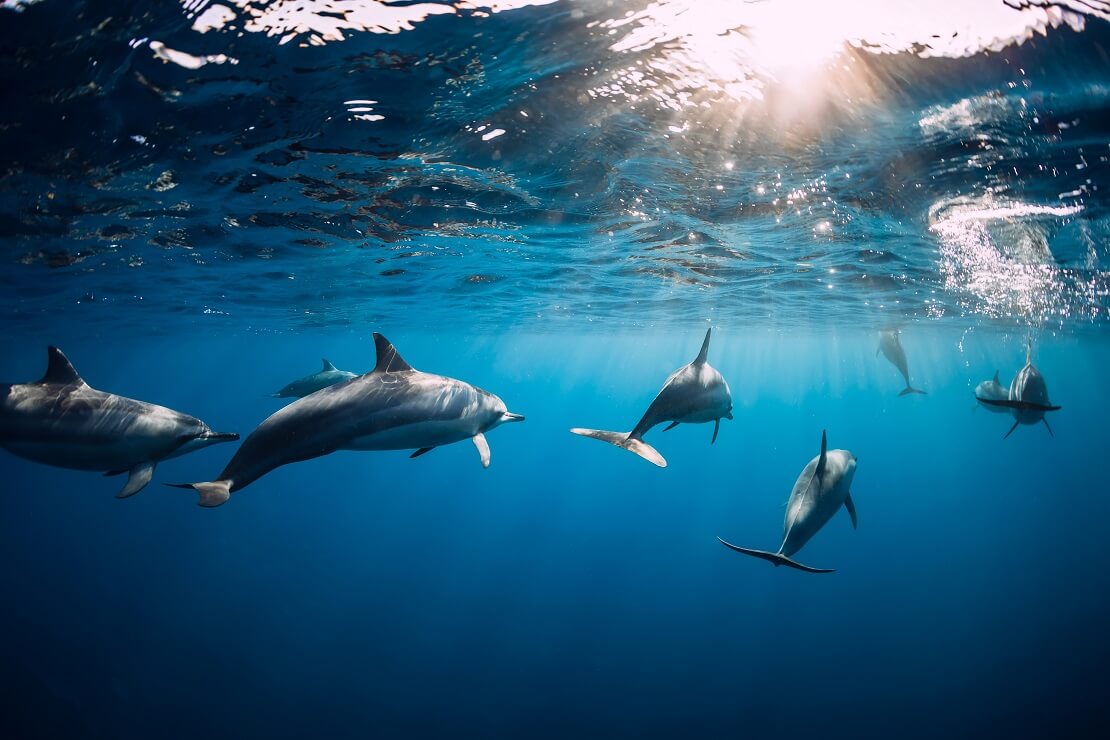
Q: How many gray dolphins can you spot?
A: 8